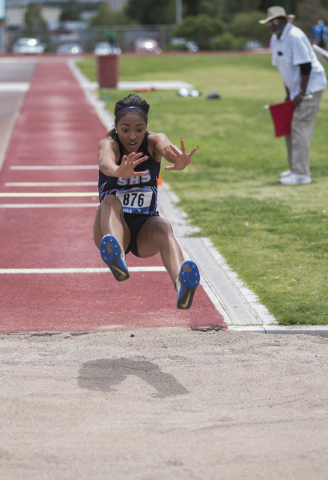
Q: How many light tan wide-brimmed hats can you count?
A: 1